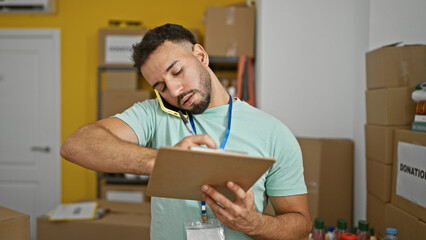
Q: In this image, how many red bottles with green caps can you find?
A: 3